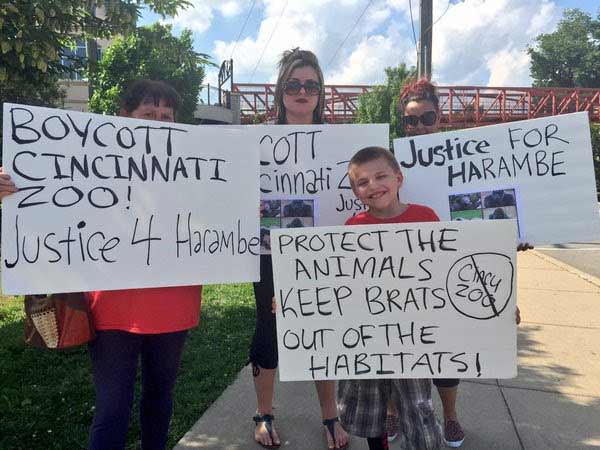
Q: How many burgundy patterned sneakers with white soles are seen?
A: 2